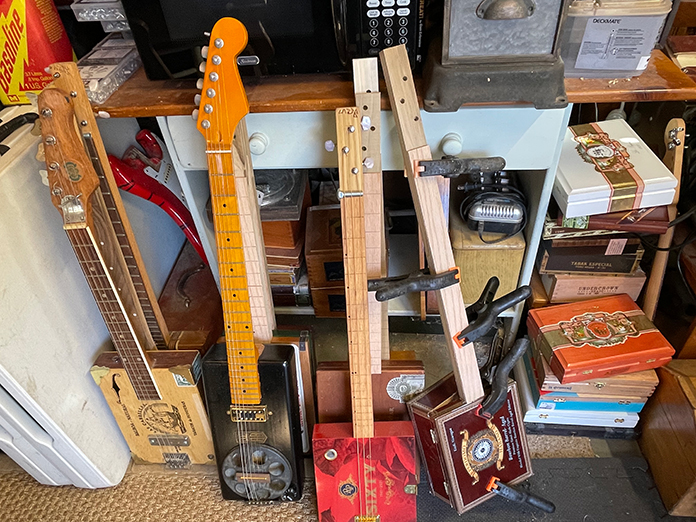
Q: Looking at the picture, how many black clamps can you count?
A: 5